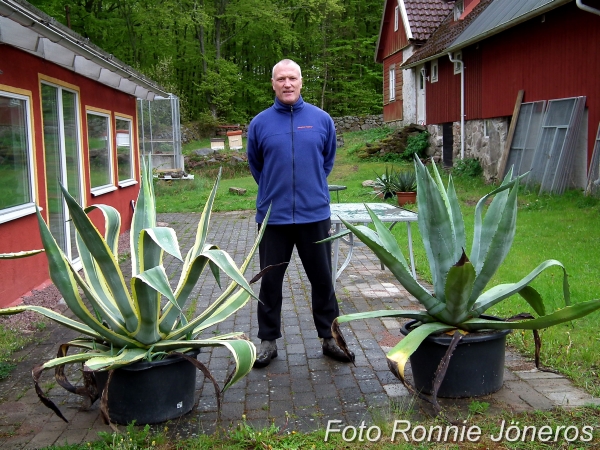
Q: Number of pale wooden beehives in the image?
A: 2